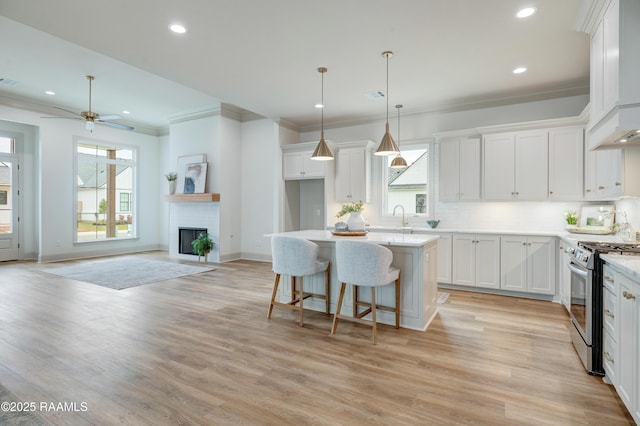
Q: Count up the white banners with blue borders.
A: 0